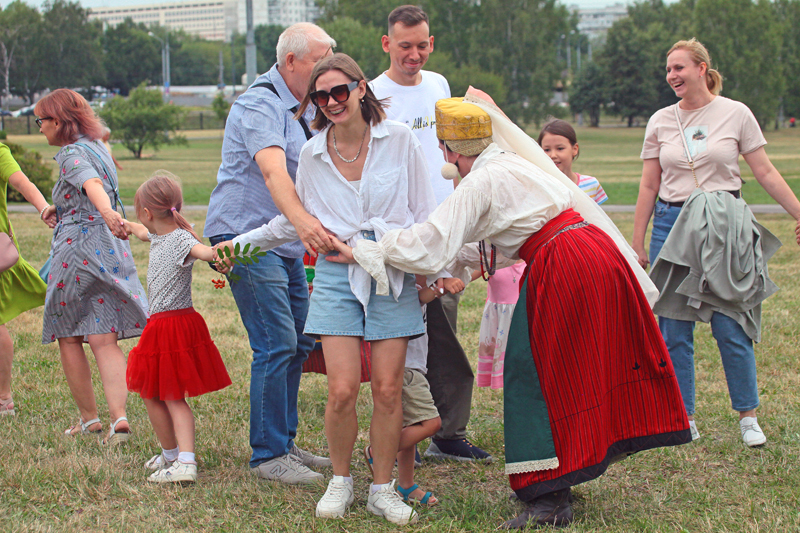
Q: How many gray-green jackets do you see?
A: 1